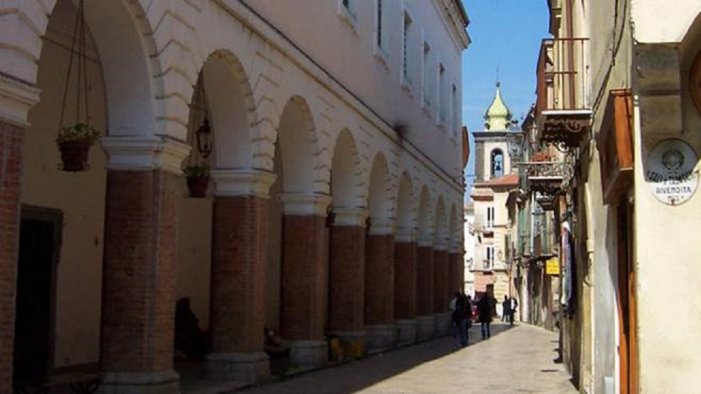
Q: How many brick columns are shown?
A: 10